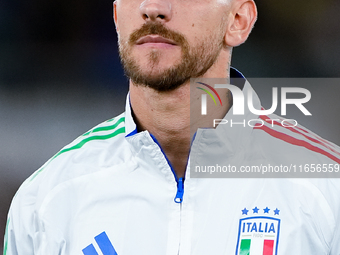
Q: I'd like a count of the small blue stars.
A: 4